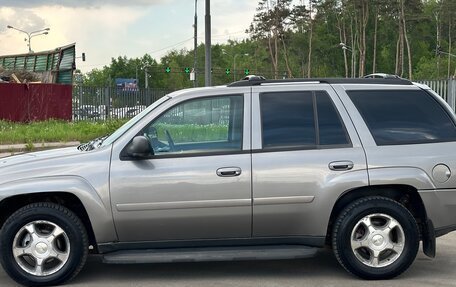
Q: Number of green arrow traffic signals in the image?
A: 4